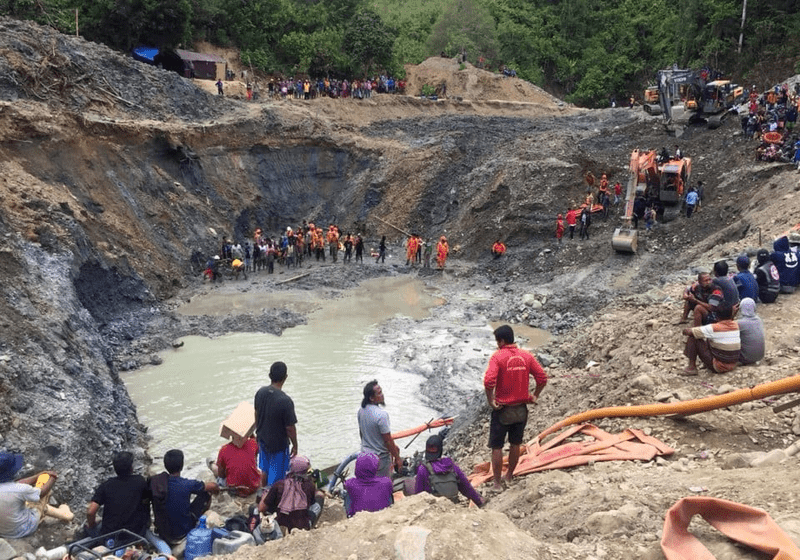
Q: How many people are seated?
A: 15